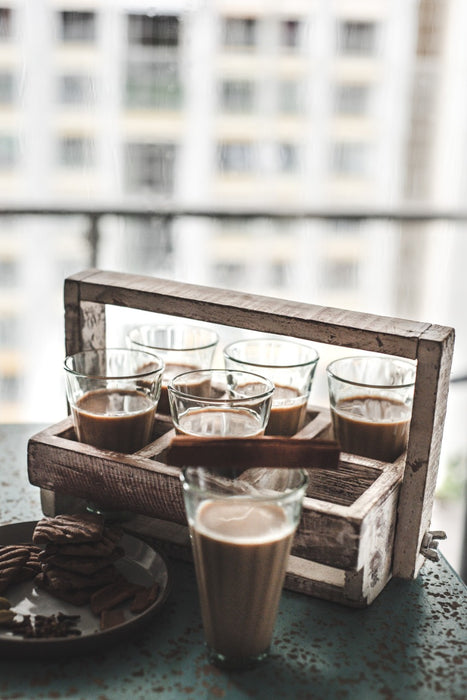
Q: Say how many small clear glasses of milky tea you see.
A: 6